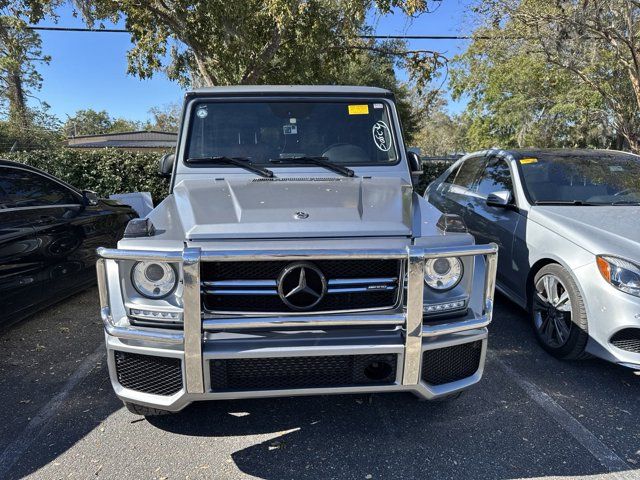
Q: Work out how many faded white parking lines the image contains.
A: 2